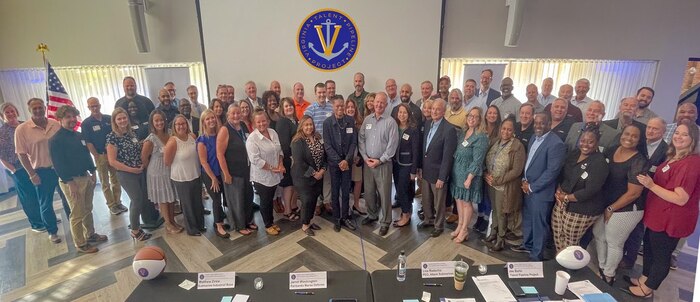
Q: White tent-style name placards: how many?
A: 4